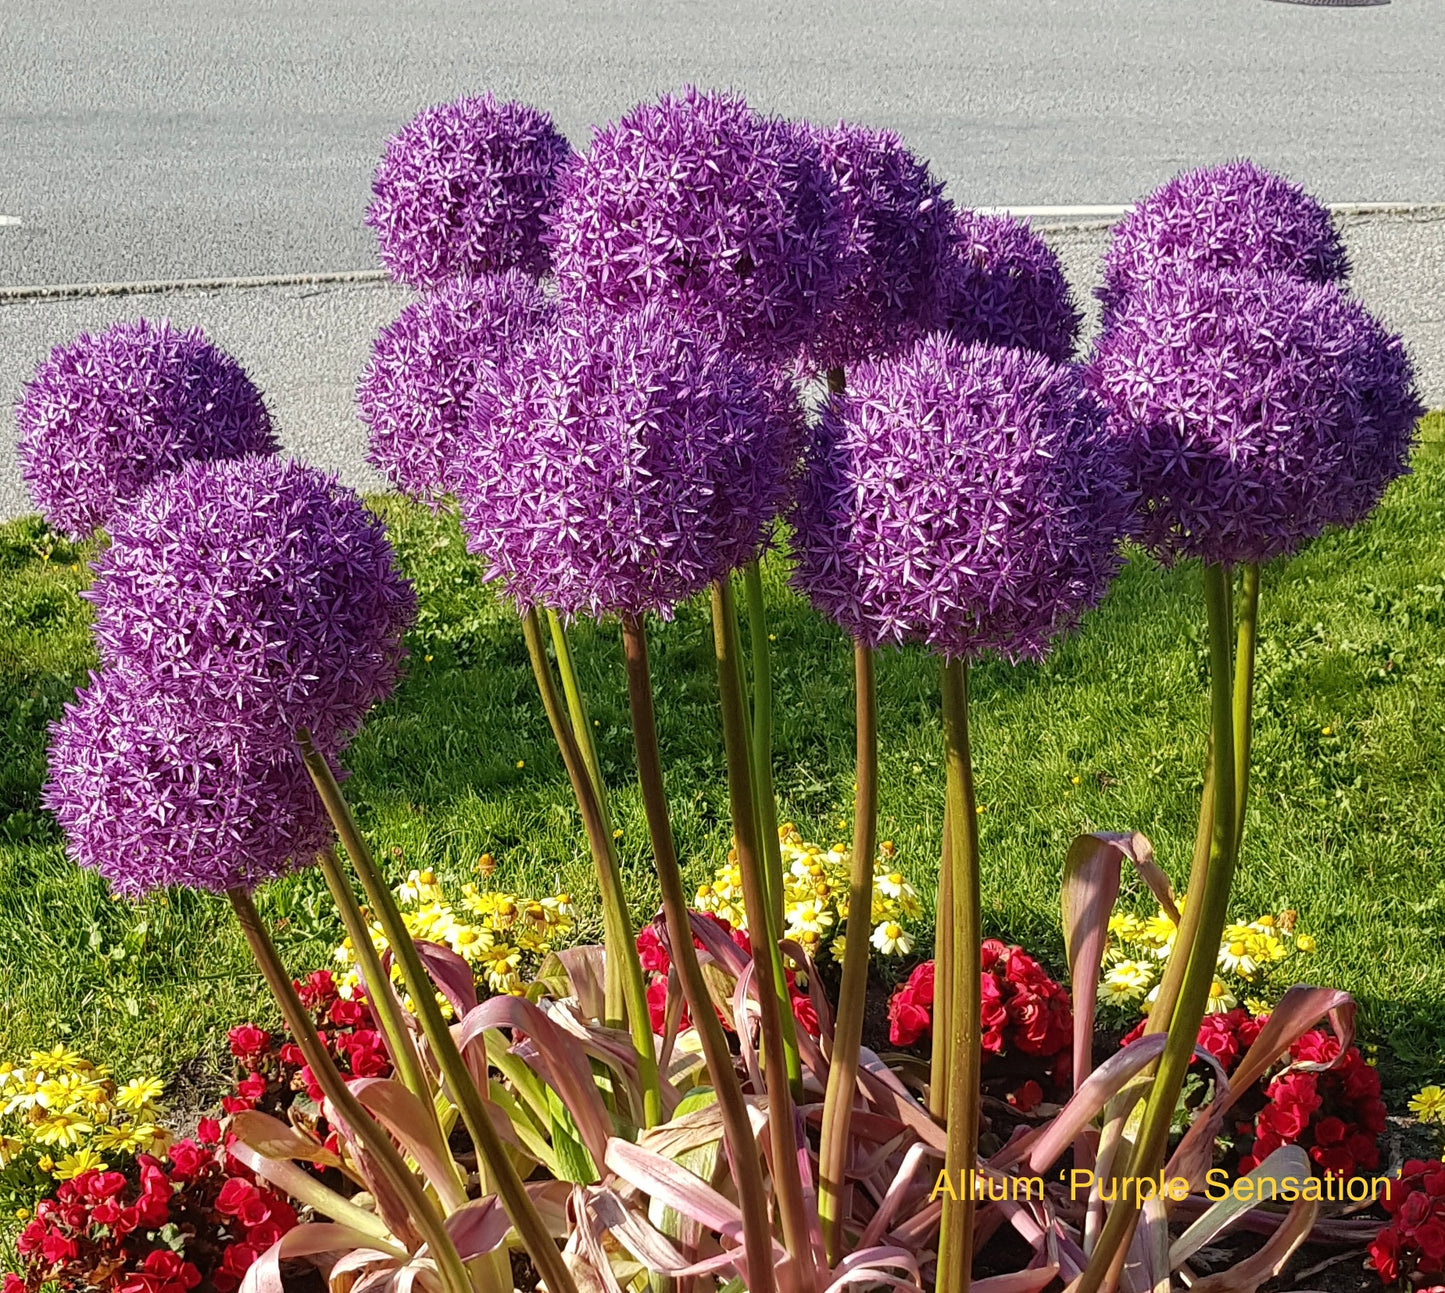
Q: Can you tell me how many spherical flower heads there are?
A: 12